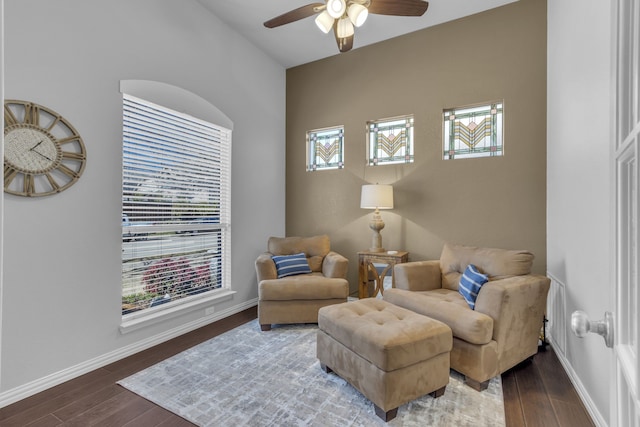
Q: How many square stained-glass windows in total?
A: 3